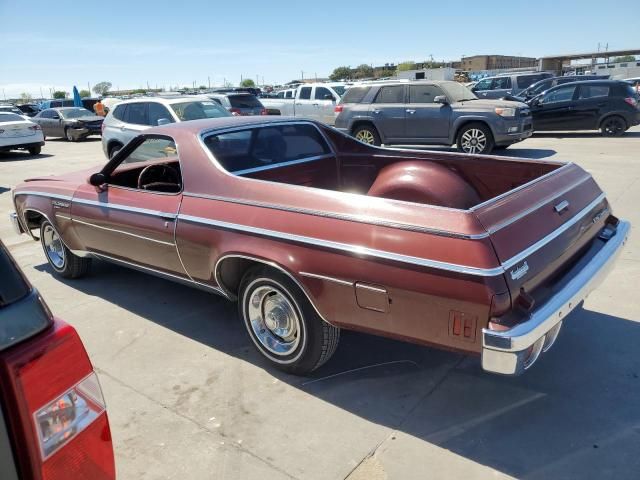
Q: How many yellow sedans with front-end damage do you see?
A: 0